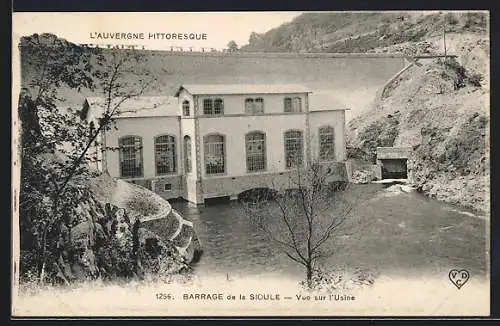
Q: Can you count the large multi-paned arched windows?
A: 6